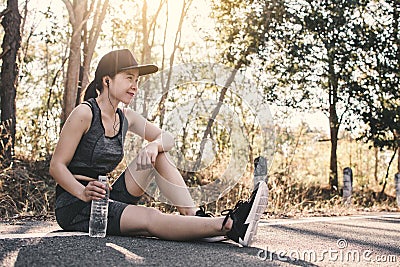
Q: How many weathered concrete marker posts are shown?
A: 3